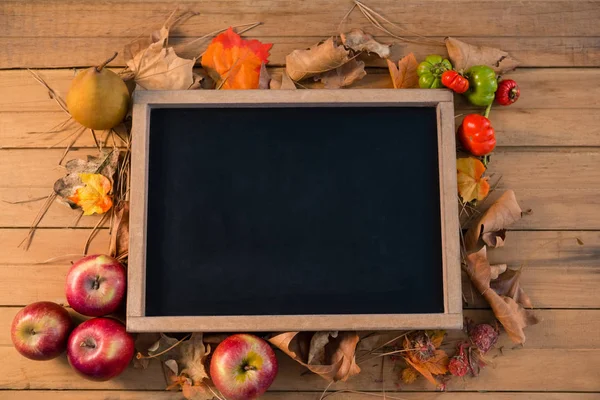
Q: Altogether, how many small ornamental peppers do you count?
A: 5